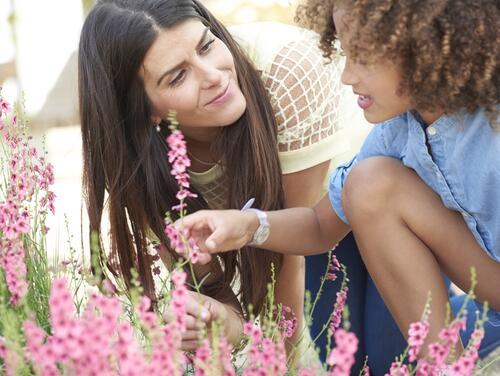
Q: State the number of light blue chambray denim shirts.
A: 1